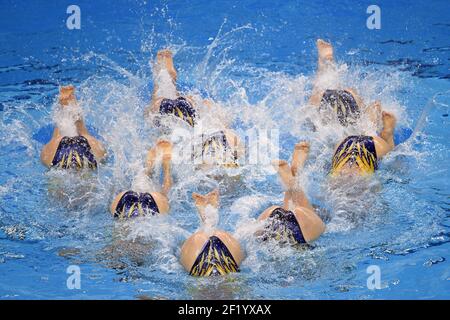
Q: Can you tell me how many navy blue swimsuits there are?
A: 8